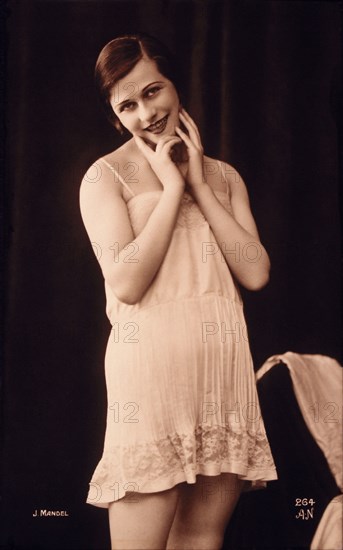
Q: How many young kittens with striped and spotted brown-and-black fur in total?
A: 0